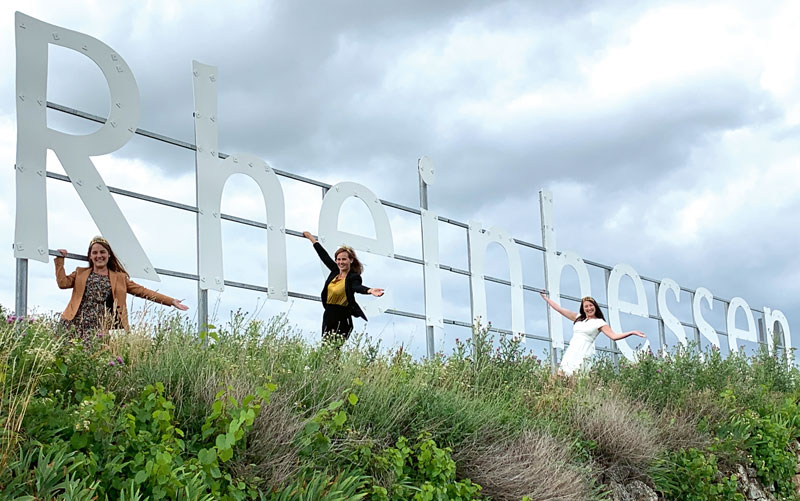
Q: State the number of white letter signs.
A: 11